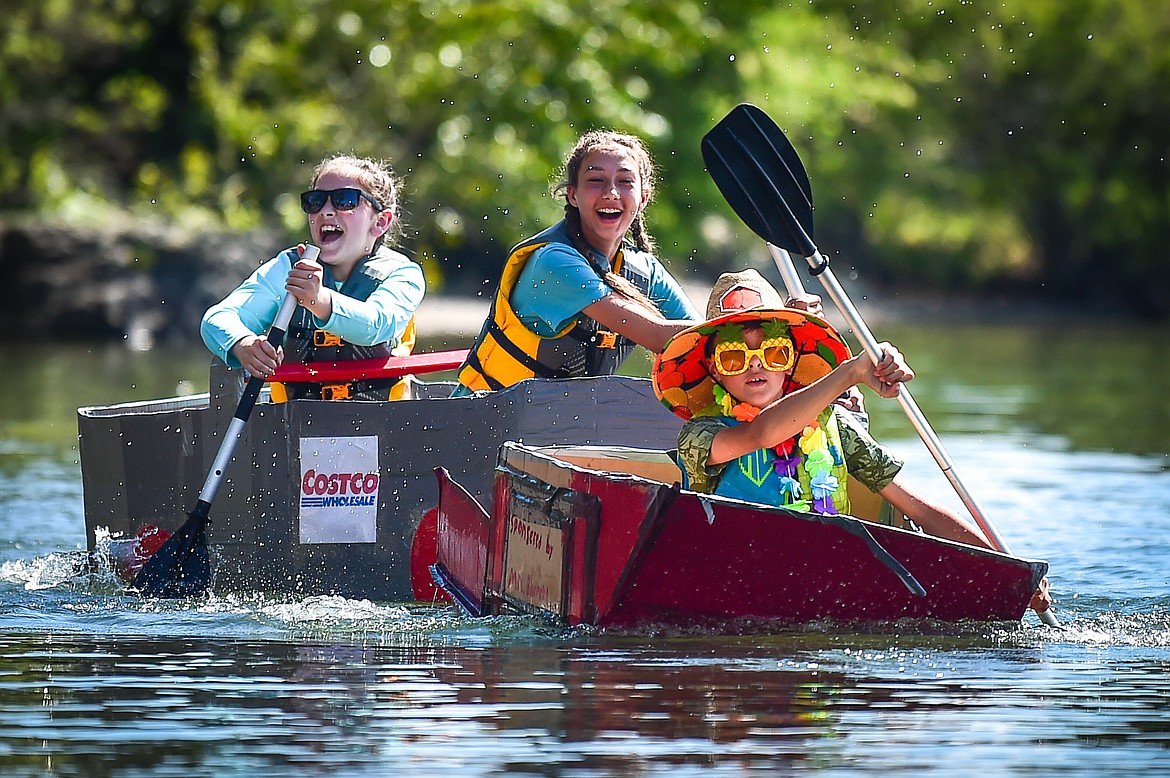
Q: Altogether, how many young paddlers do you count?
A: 3